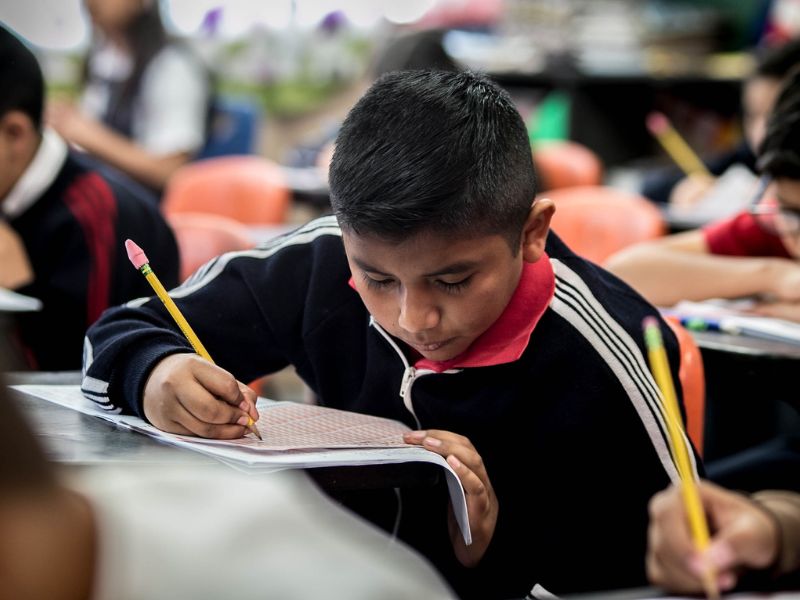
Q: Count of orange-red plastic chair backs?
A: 5